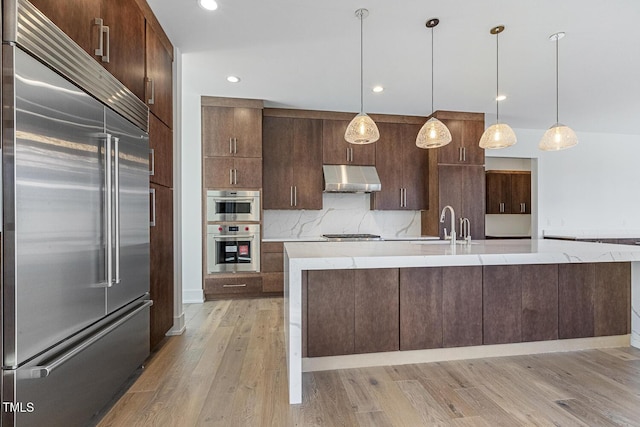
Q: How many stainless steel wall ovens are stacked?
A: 2